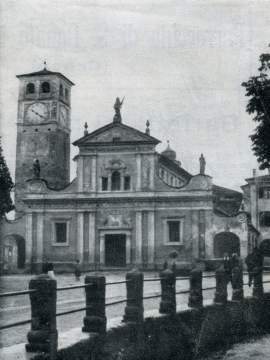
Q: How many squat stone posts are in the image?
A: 8